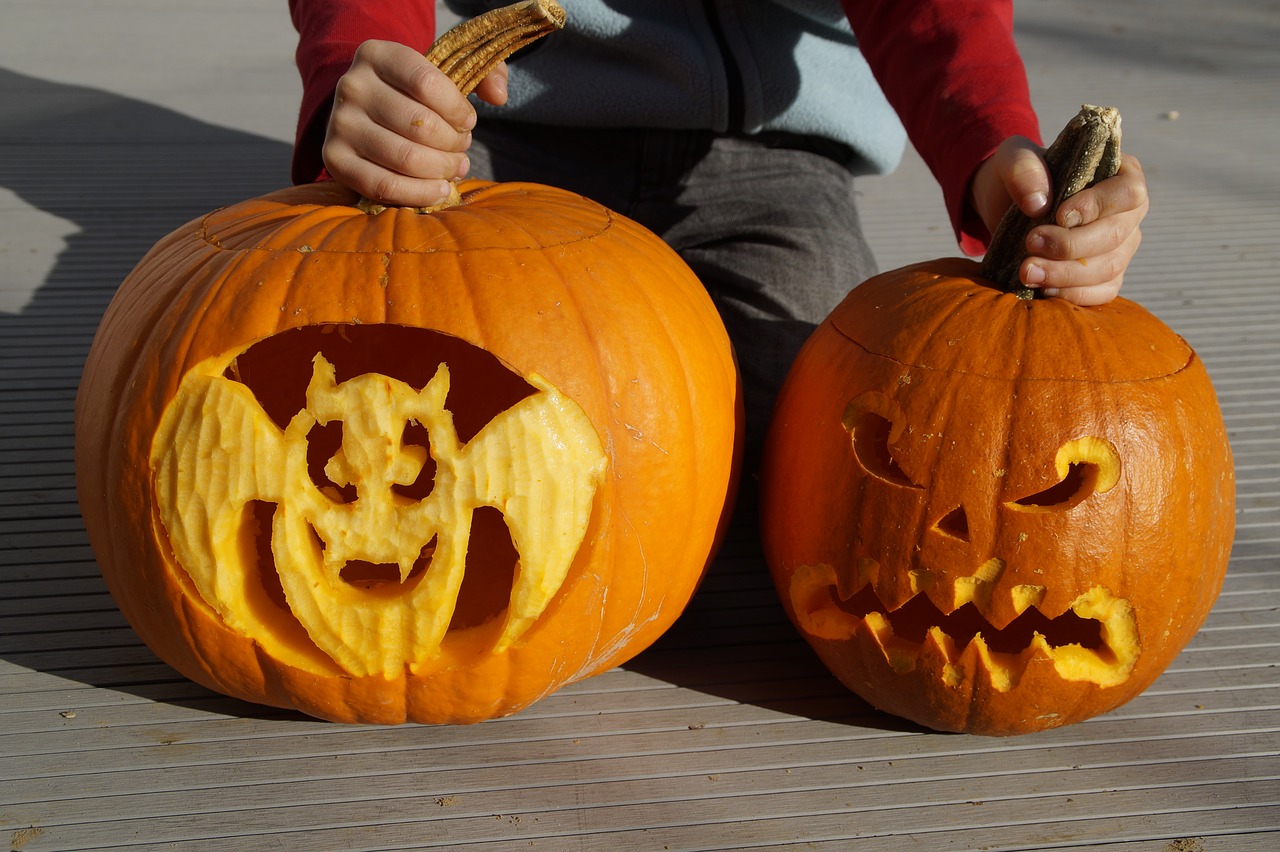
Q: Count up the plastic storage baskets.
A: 0